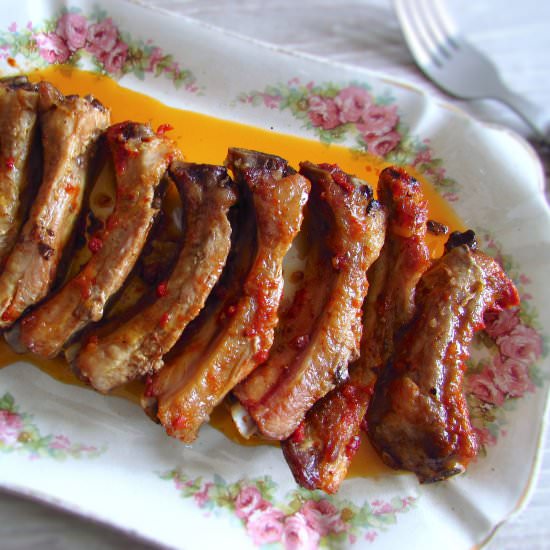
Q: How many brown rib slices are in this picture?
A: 8